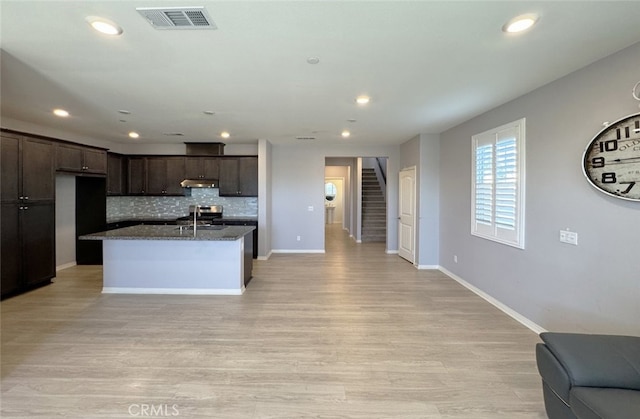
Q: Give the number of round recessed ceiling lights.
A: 7